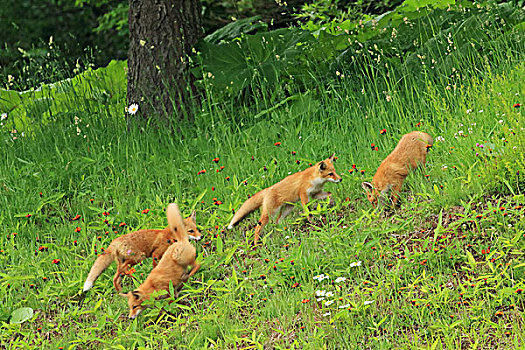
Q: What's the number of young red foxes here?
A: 4